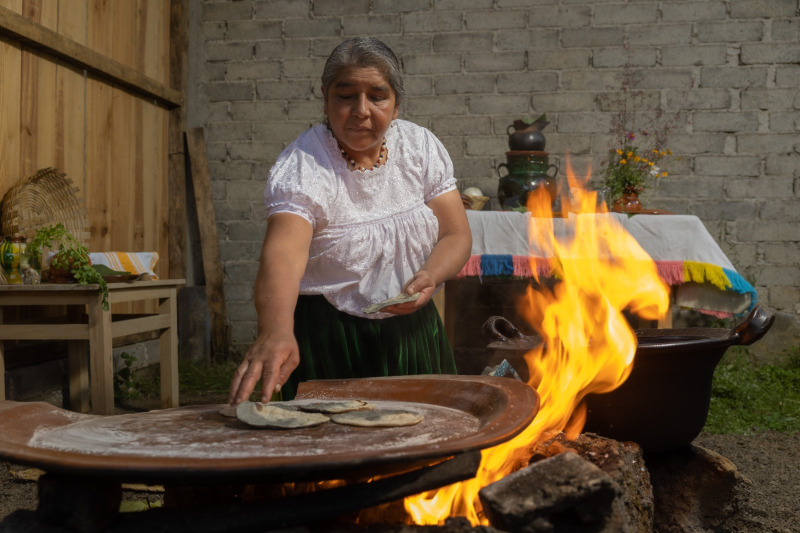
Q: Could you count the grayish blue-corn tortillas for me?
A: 5